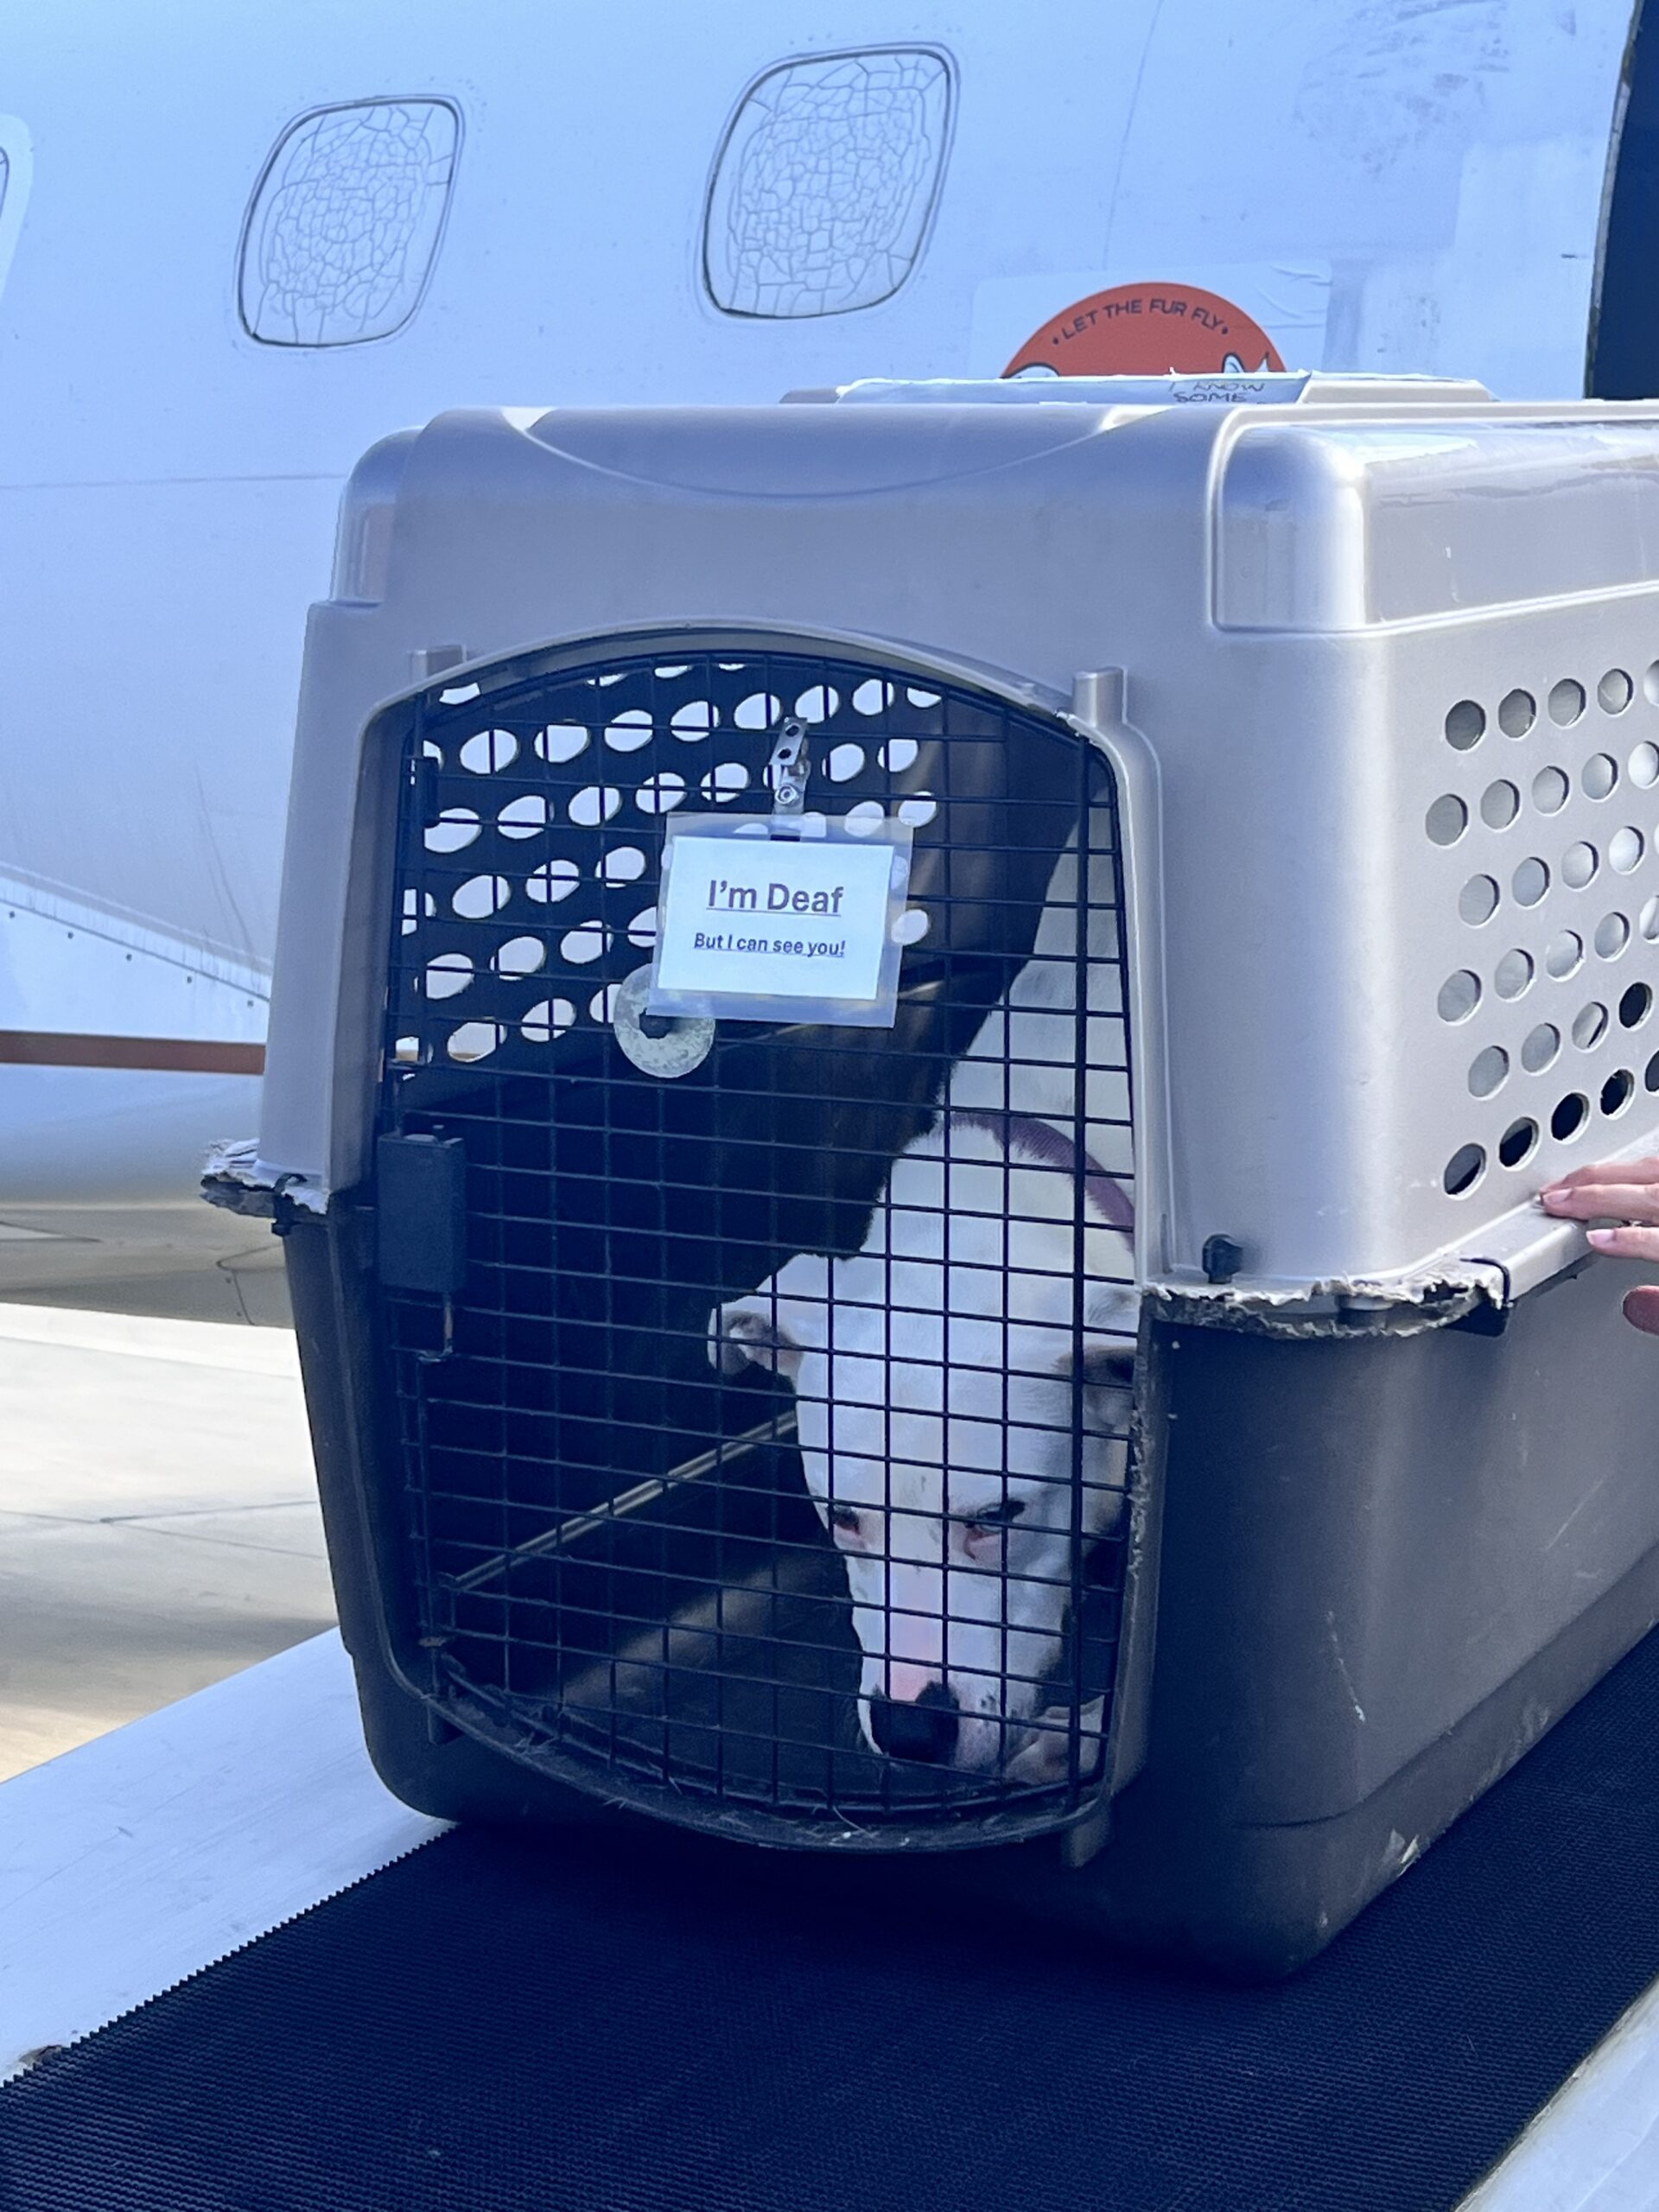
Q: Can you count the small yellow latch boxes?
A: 0